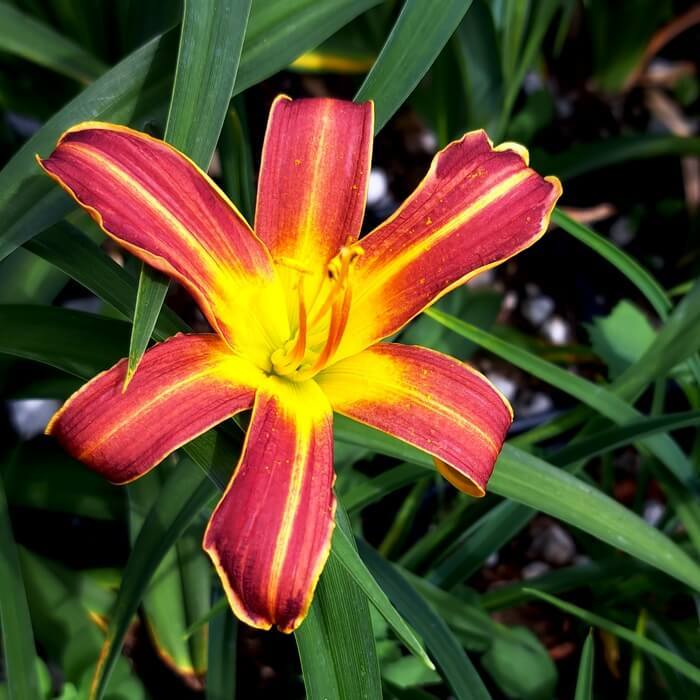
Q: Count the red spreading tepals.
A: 6